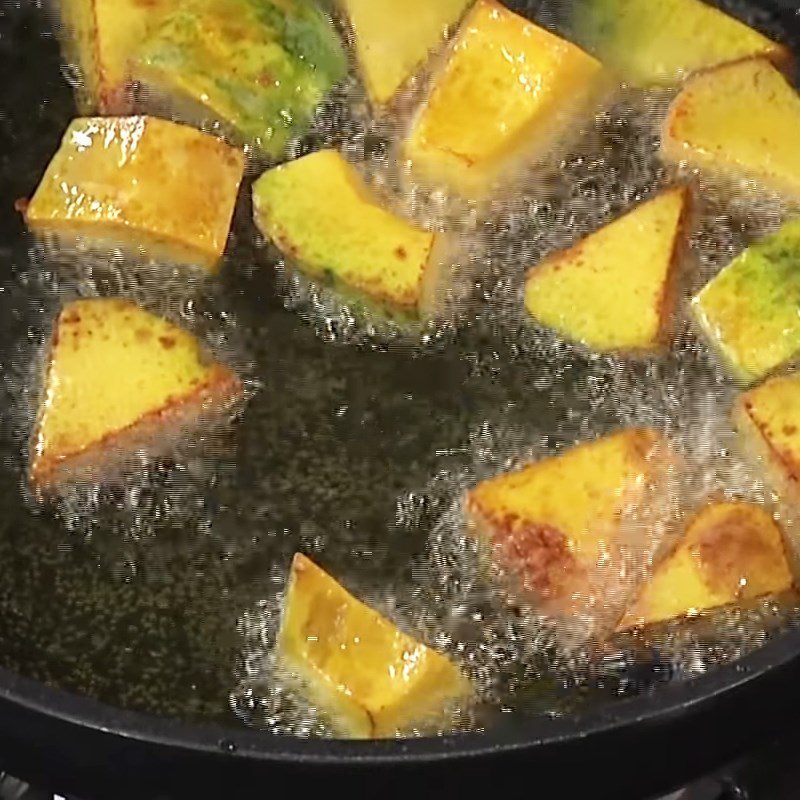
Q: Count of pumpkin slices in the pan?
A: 15